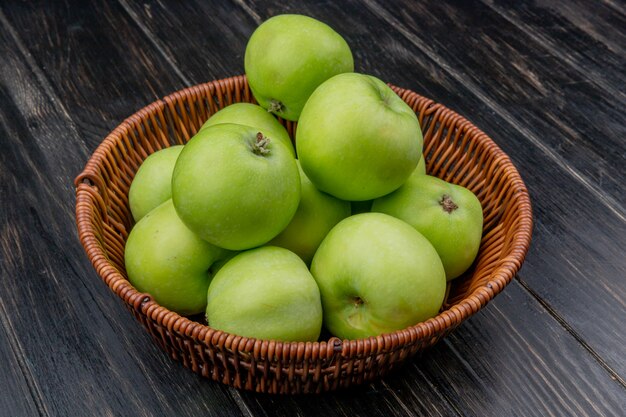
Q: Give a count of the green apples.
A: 11